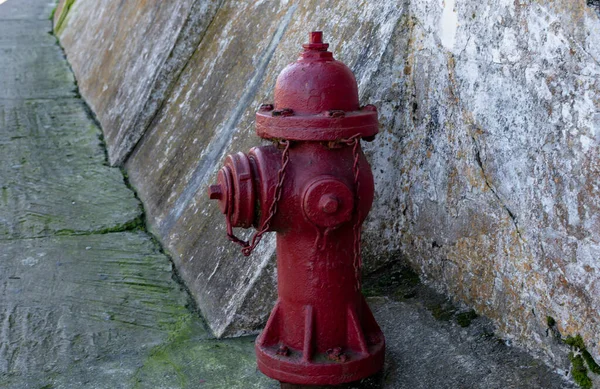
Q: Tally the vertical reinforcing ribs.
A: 4